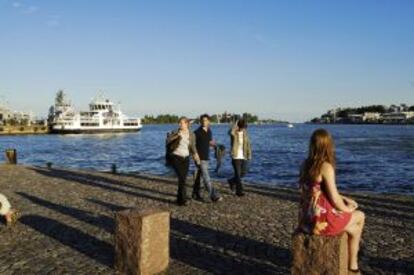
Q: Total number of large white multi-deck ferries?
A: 1